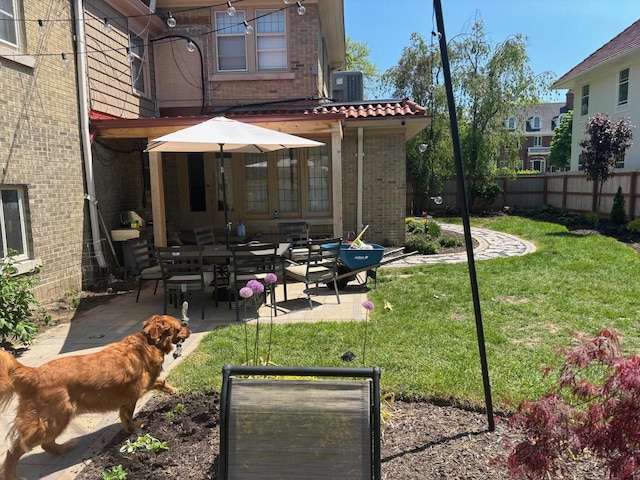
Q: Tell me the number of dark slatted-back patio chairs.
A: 6